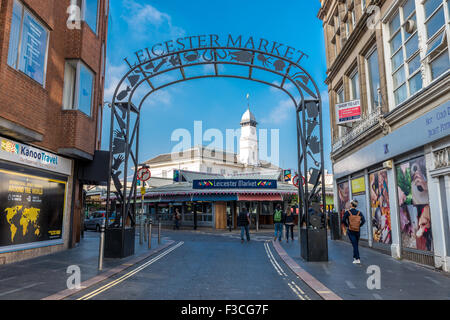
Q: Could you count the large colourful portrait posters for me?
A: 3